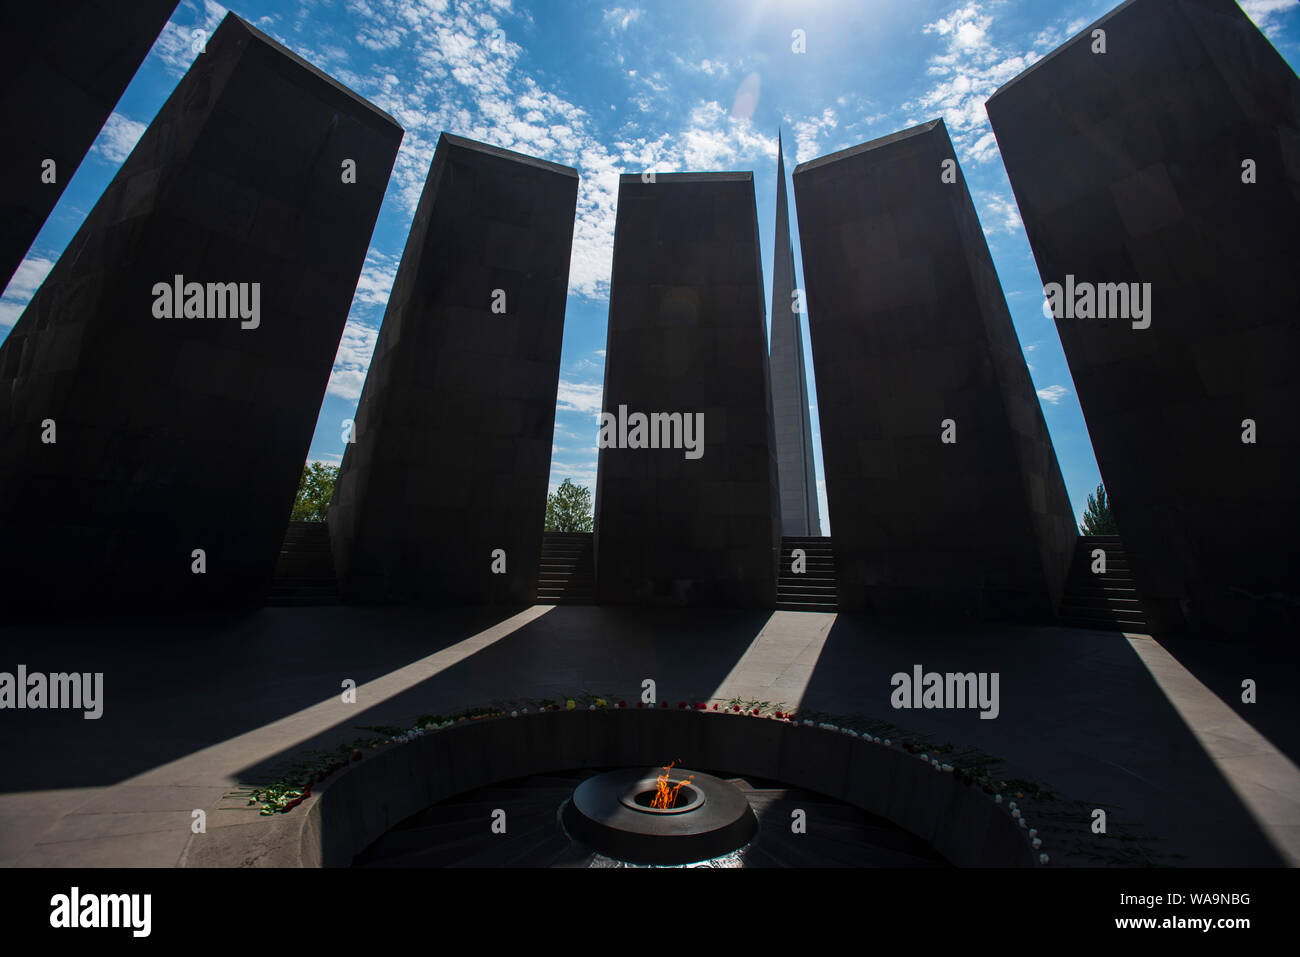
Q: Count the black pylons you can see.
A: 6